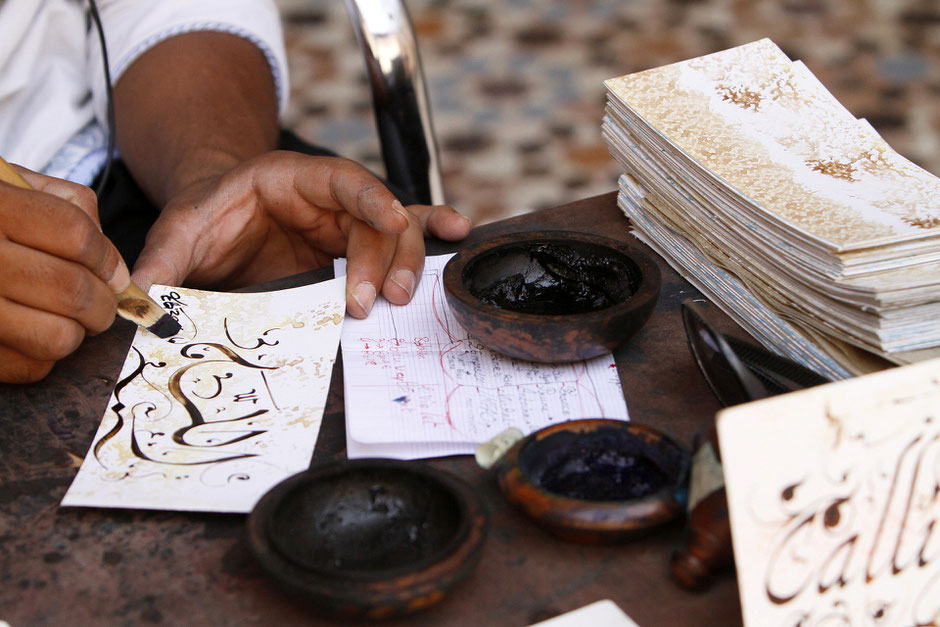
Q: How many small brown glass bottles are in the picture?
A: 0